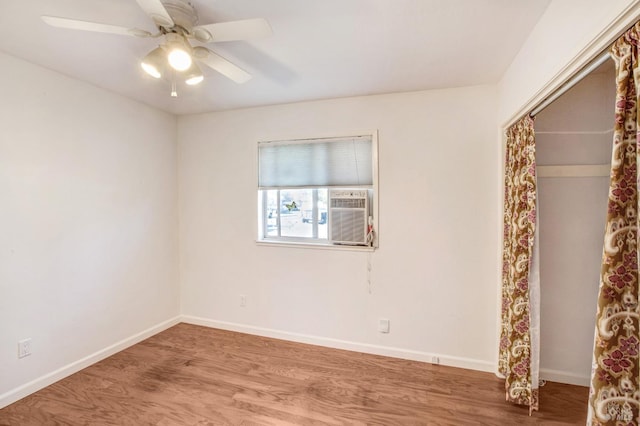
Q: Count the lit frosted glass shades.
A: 3